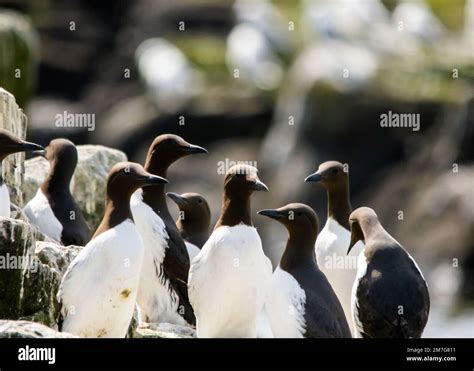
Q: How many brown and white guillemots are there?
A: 9